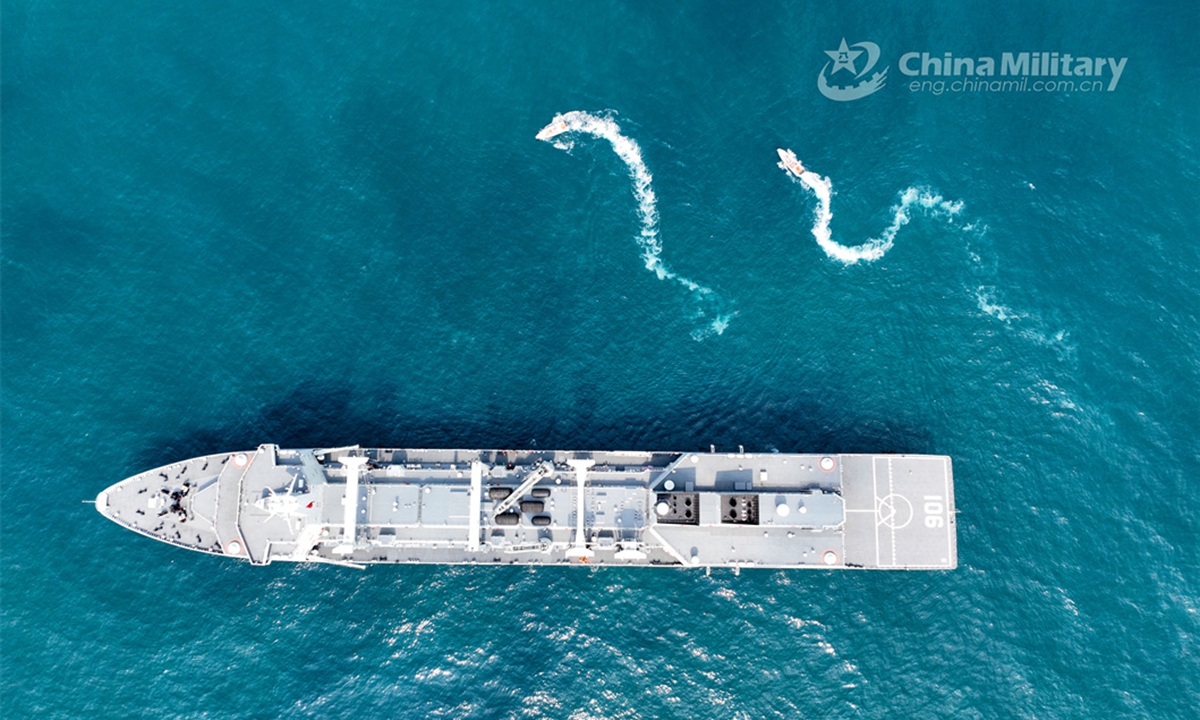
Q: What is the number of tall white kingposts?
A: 3